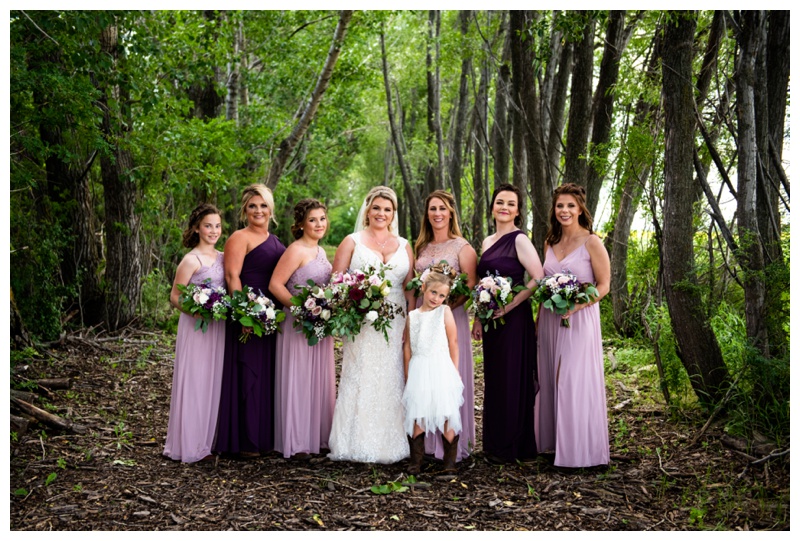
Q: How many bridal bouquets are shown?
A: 7